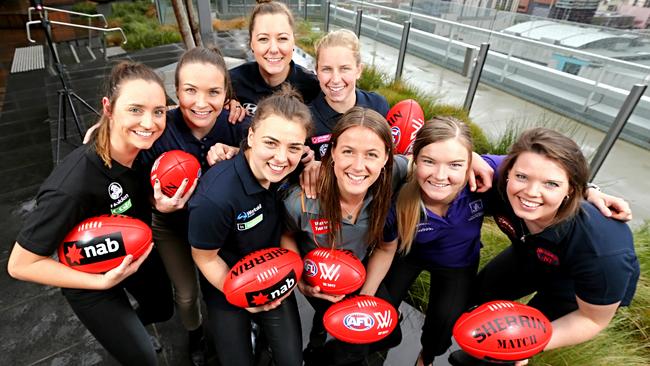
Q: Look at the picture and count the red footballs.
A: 7